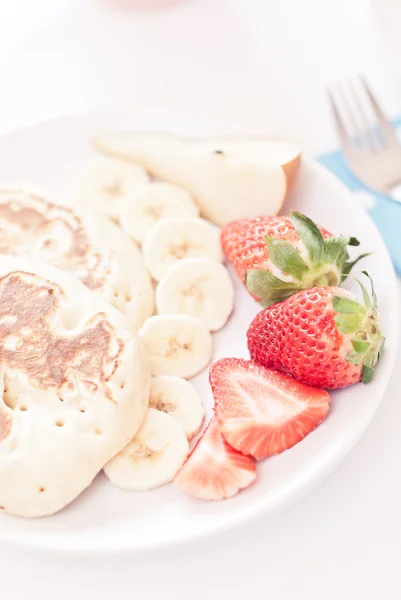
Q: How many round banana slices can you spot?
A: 7